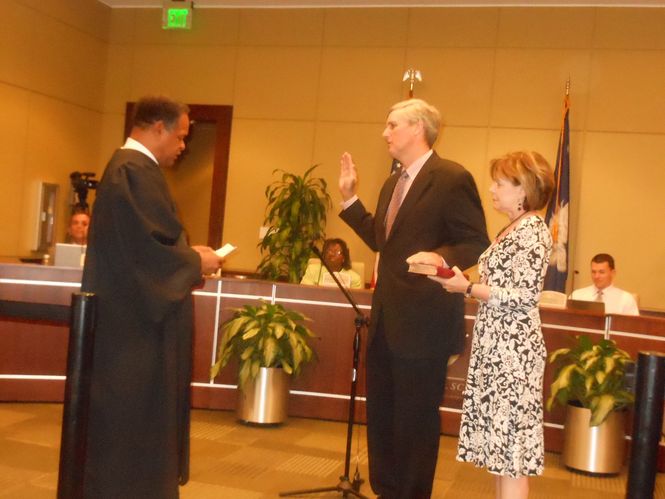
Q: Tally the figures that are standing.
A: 3